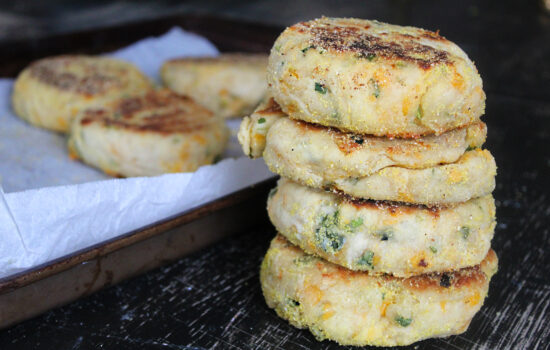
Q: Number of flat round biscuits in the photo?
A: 7